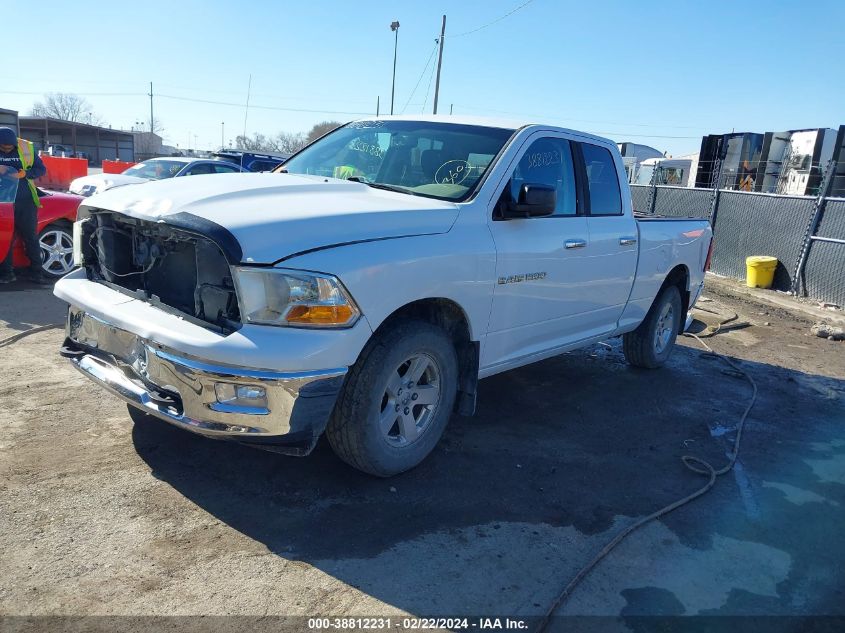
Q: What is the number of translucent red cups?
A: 0